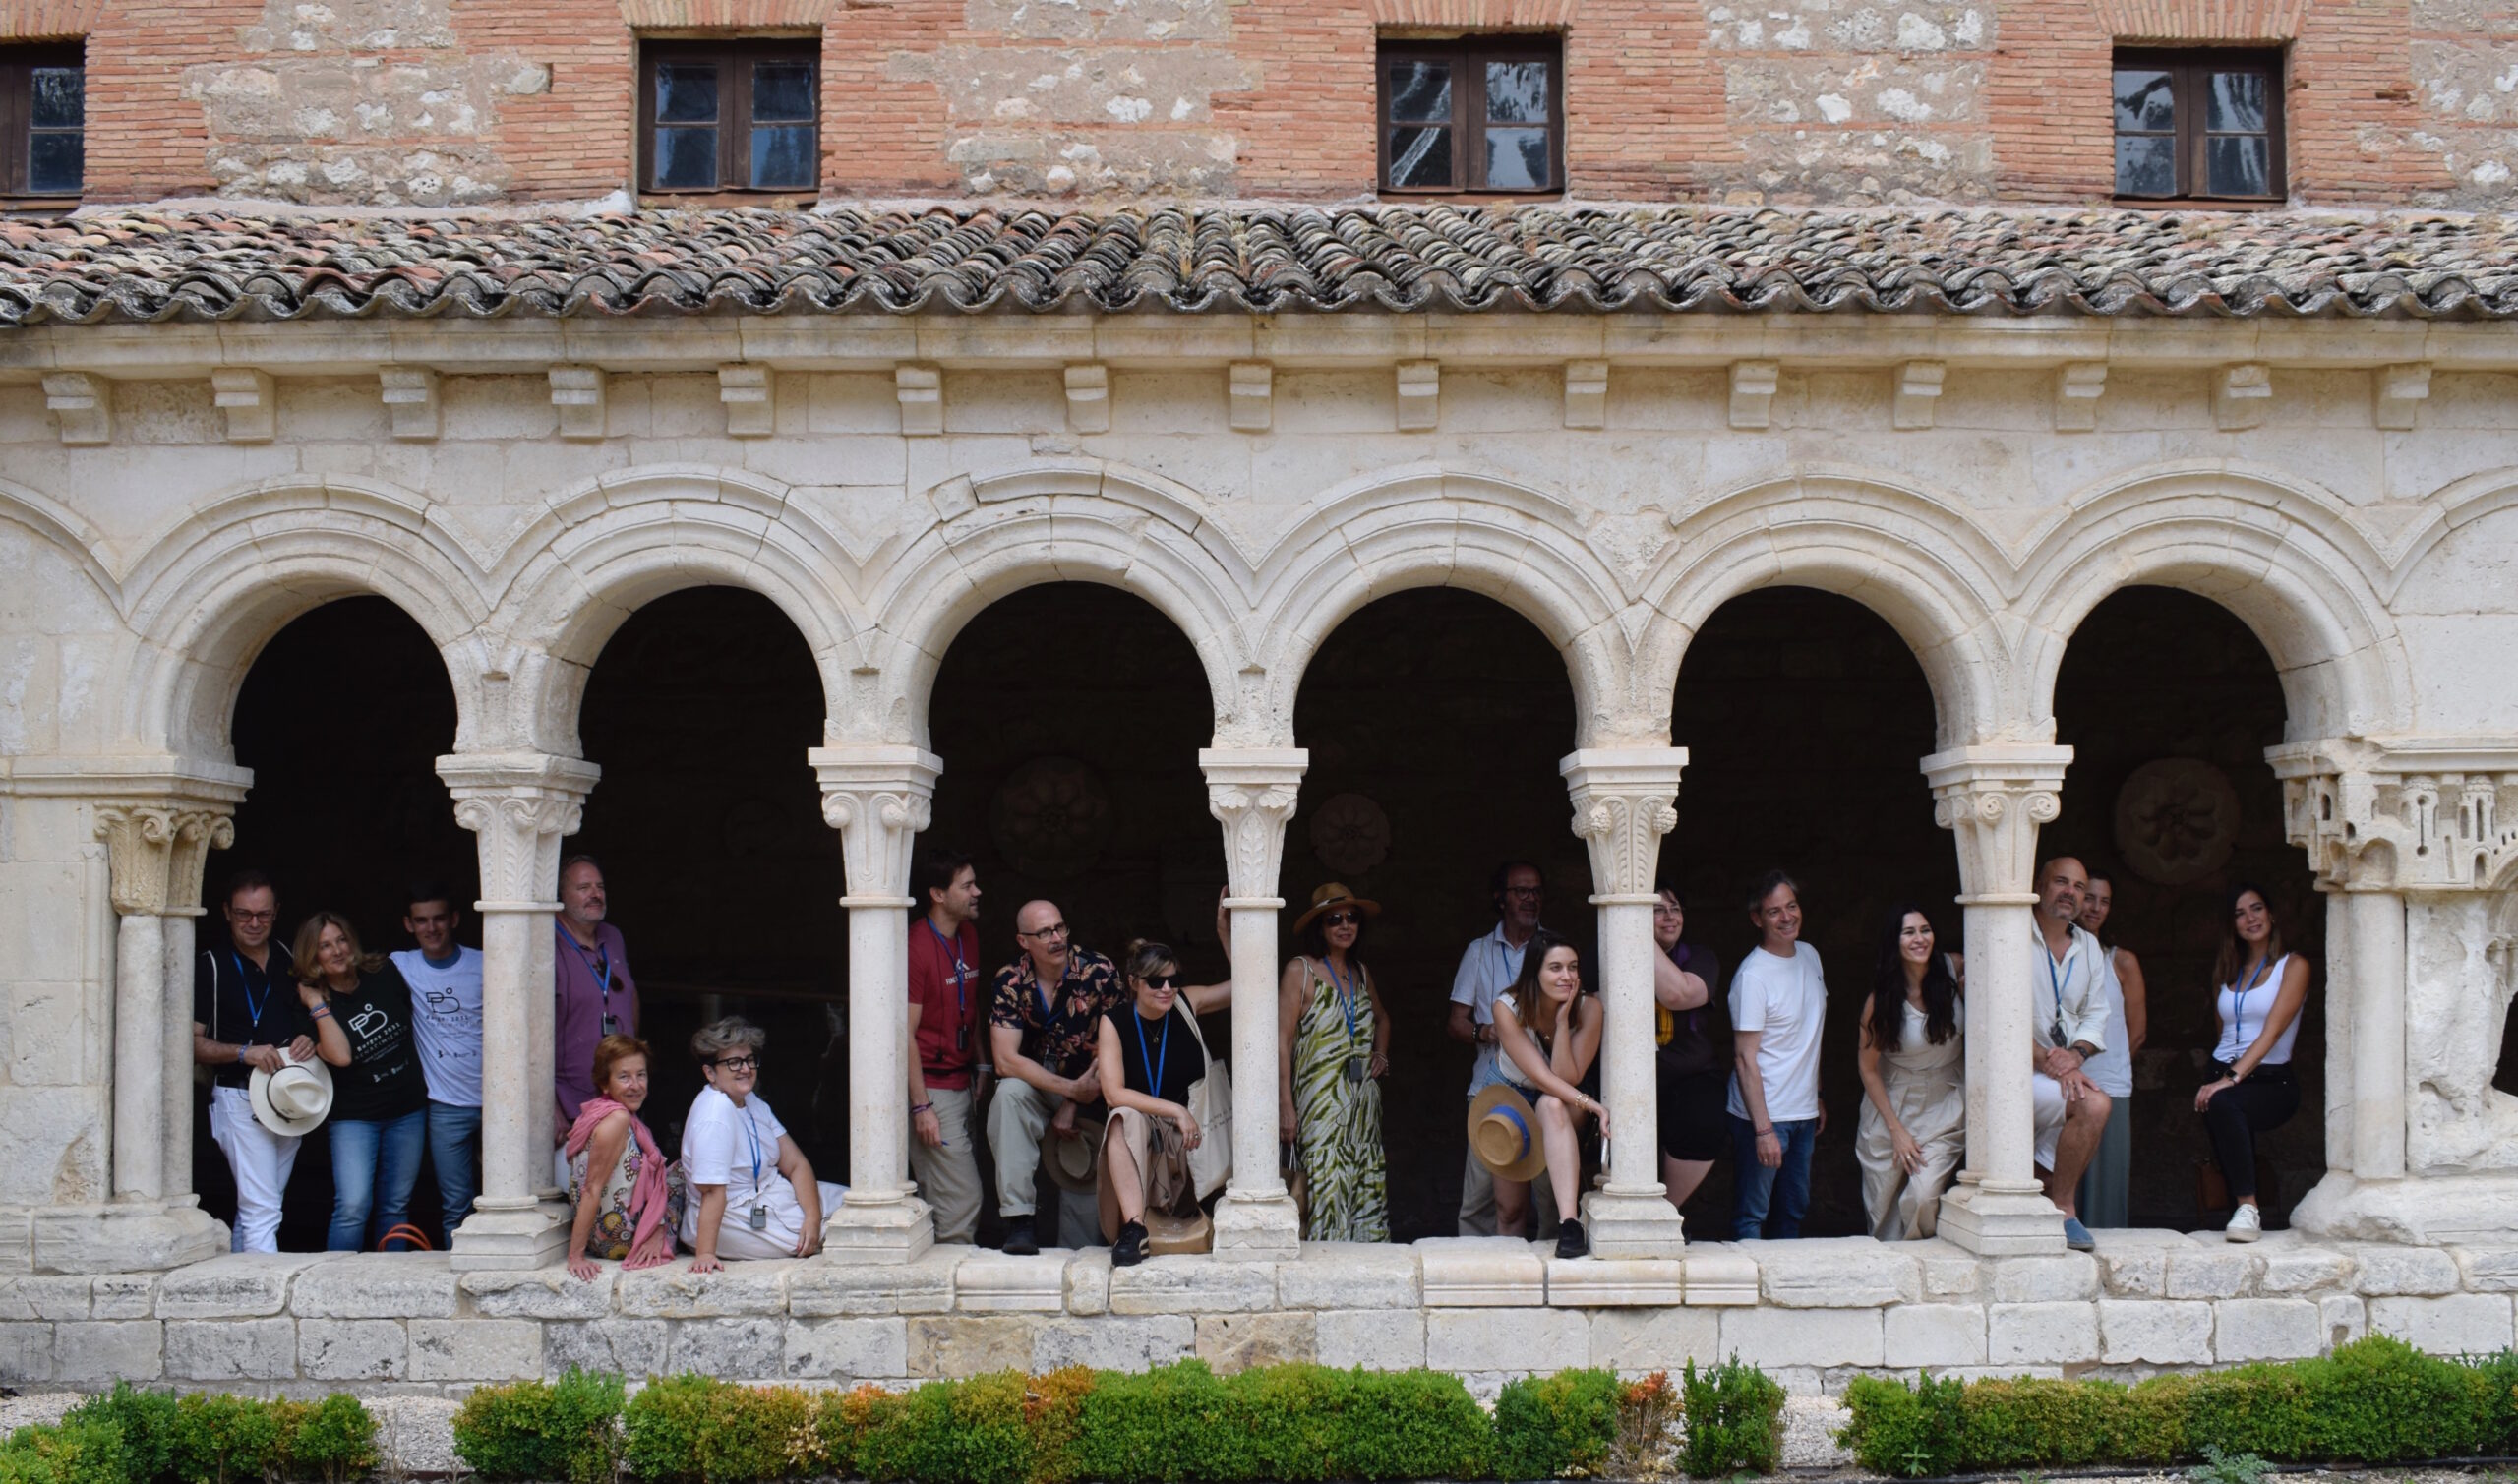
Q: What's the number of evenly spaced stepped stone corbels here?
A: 15